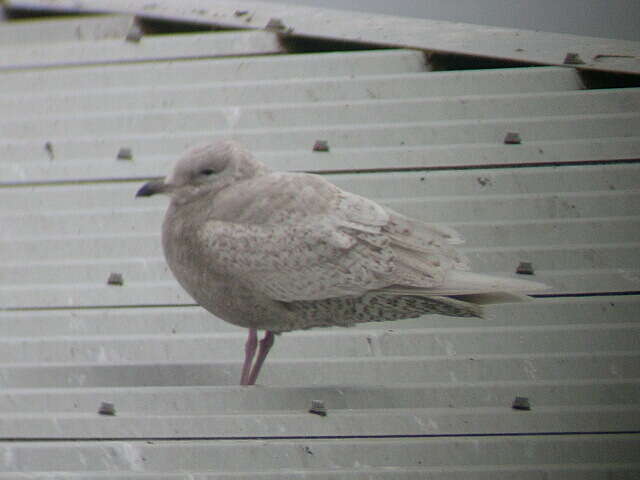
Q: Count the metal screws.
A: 11